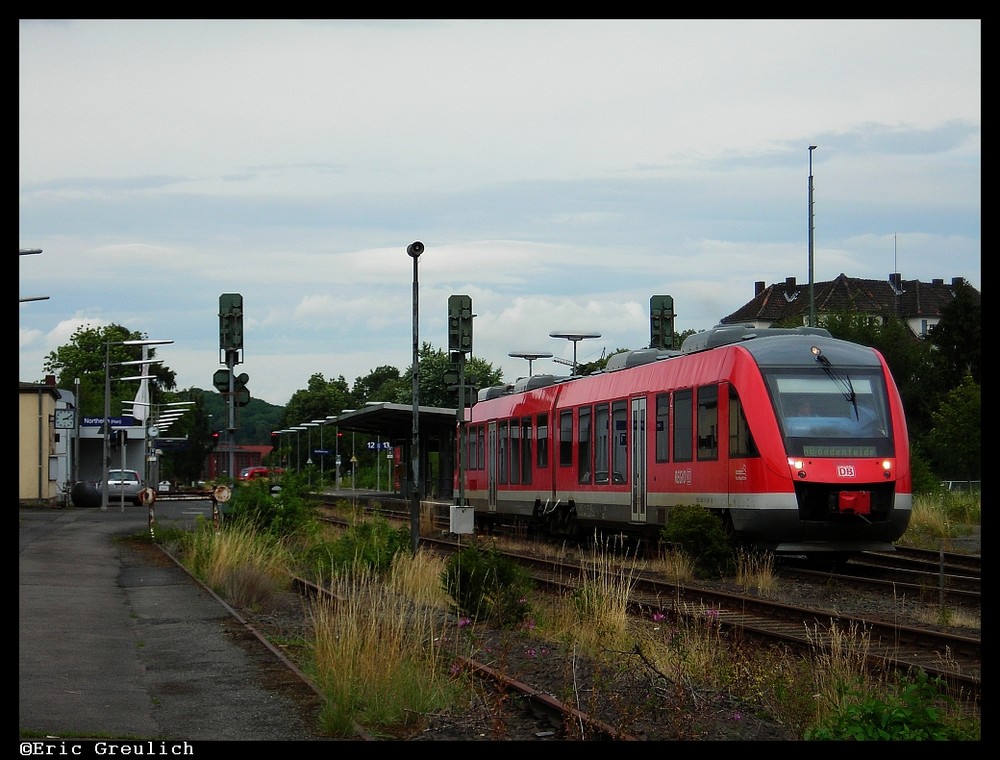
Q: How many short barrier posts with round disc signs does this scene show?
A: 2